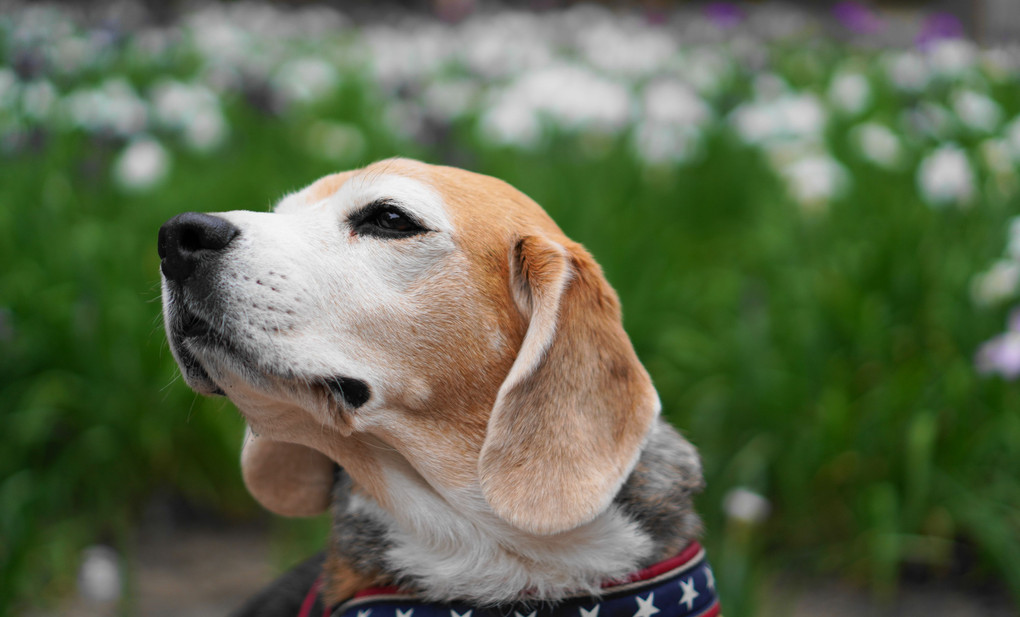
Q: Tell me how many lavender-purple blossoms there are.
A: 4